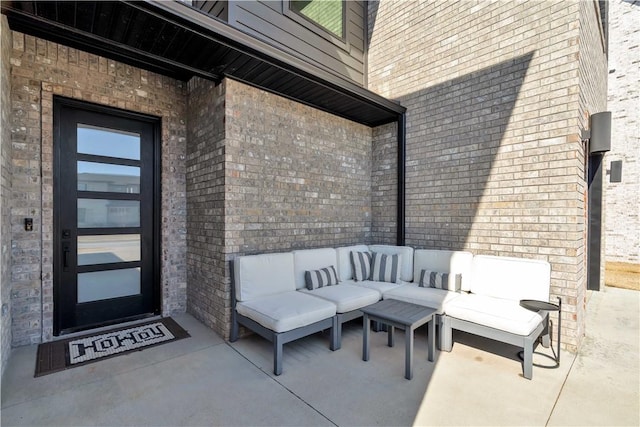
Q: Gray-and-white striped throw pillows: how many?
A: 4